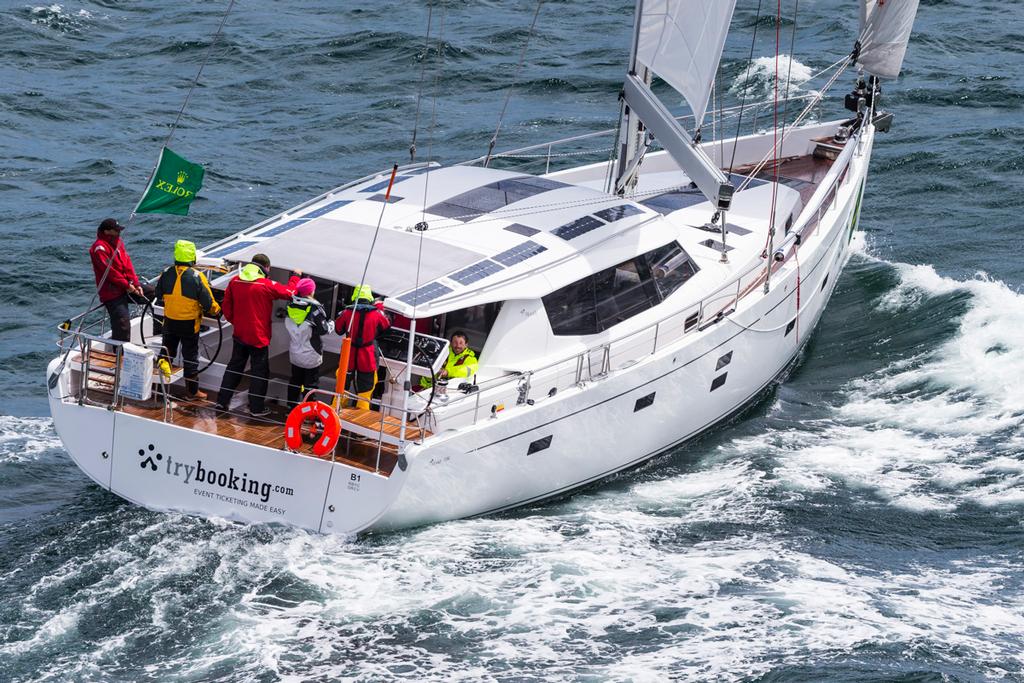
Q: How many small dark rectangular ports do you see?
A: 6